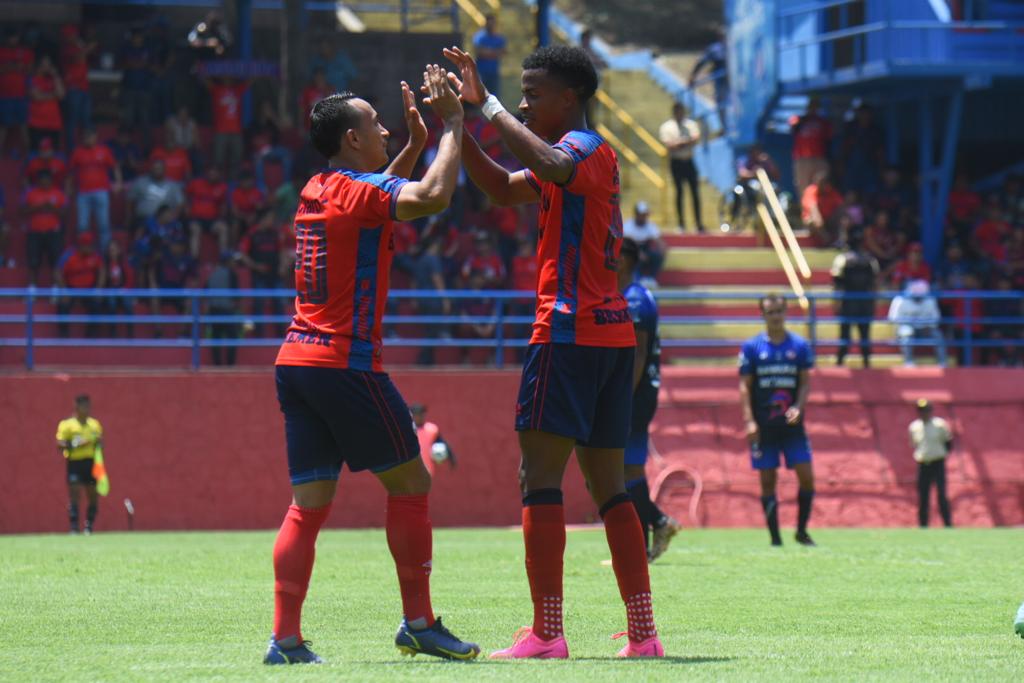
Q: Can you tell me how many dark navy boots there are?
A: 2